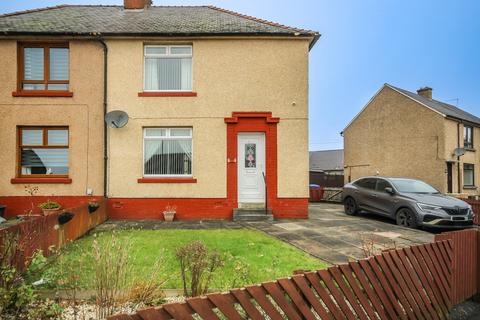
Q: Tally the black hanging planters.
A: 2